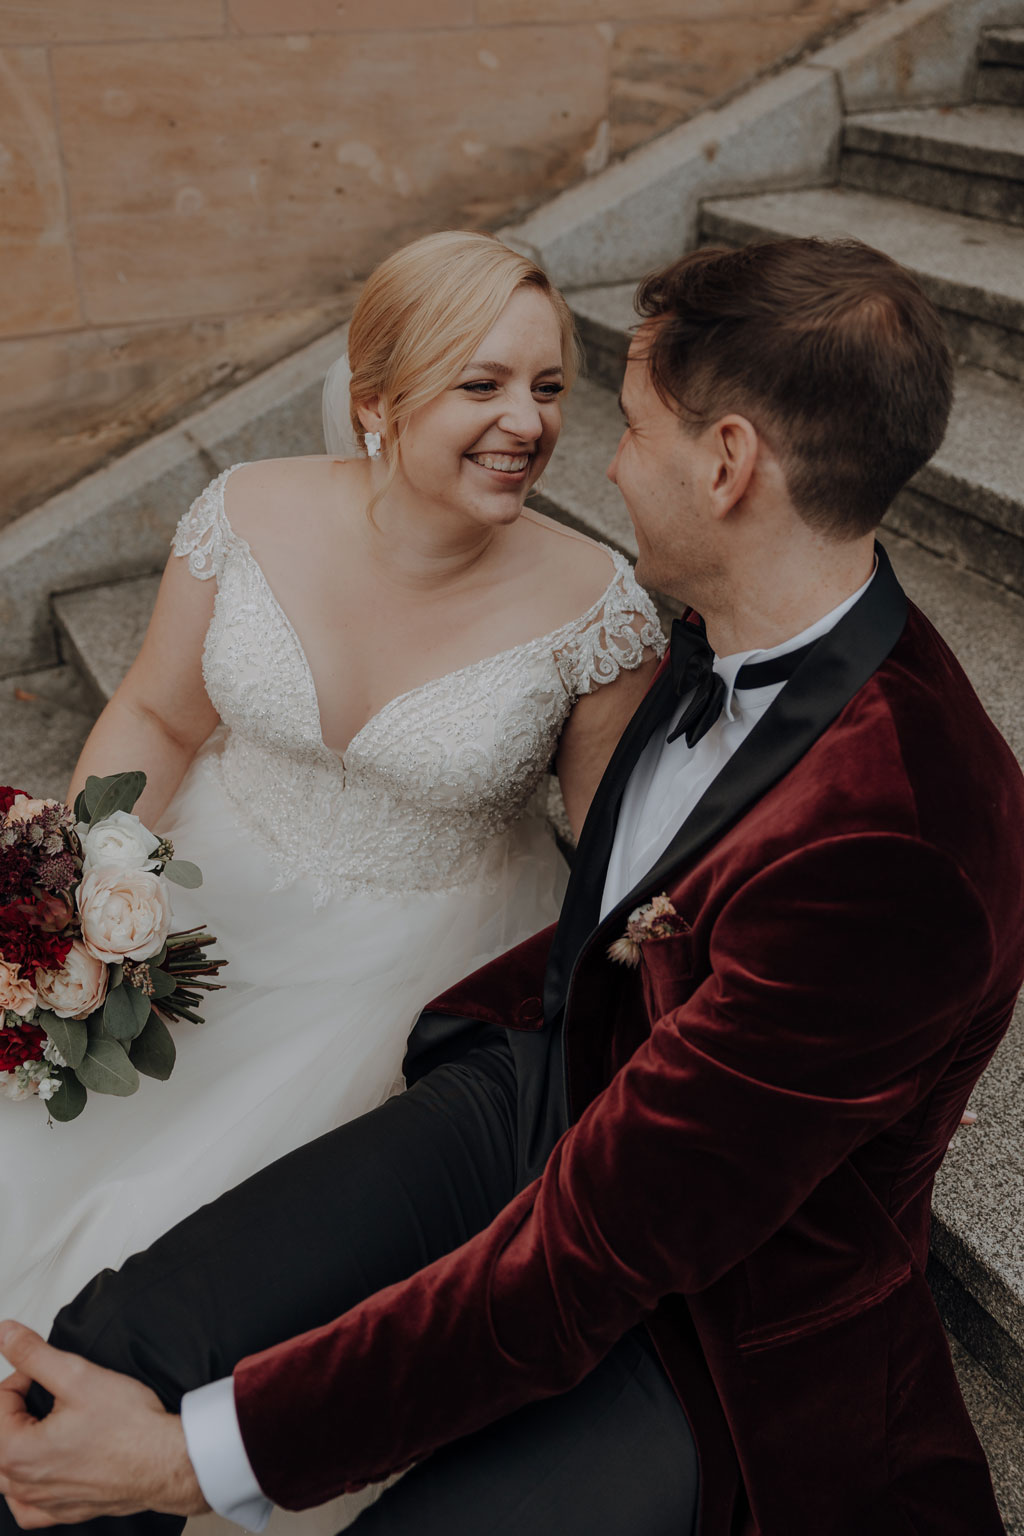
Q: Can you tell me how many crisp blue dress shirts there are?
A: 0